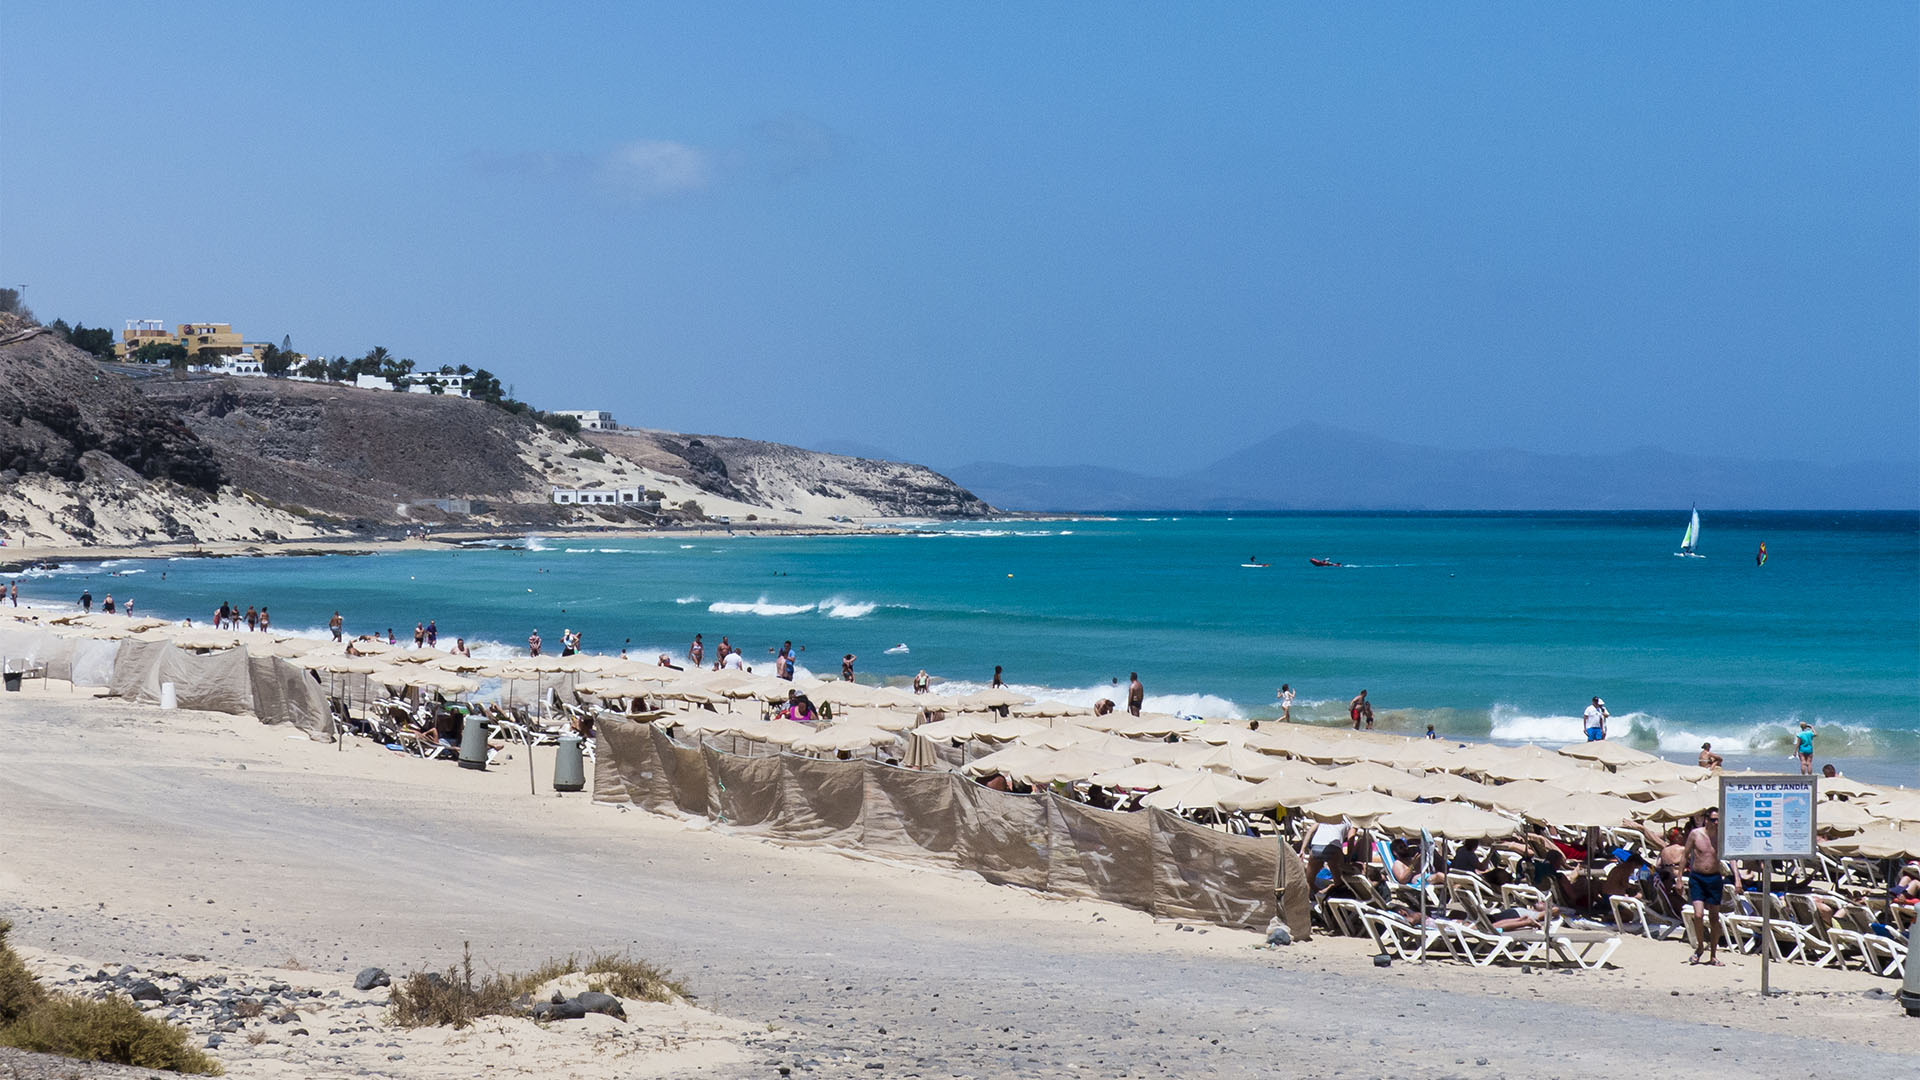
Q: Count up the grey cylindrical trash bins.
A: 3